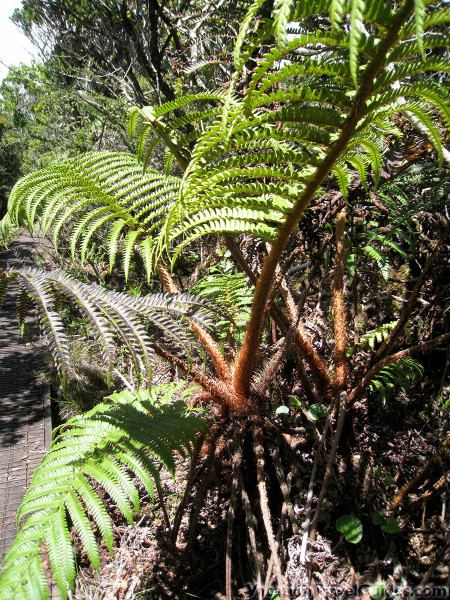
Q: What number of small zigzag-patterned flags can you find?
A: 0